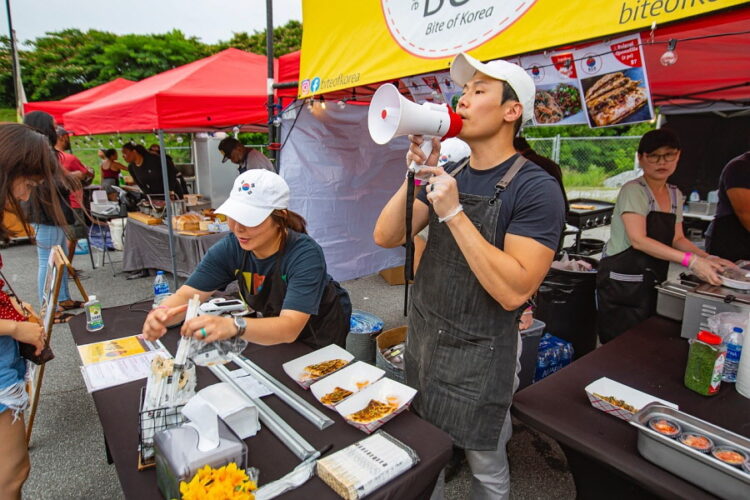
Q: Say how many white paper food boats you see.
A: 4